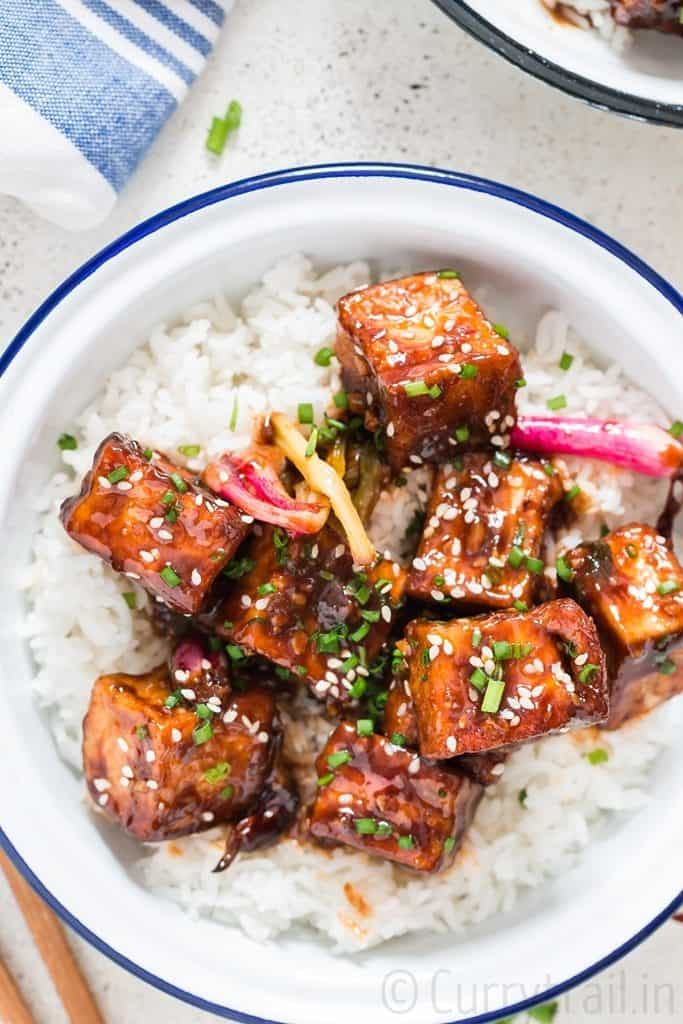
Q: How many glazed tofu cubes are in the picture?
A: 8